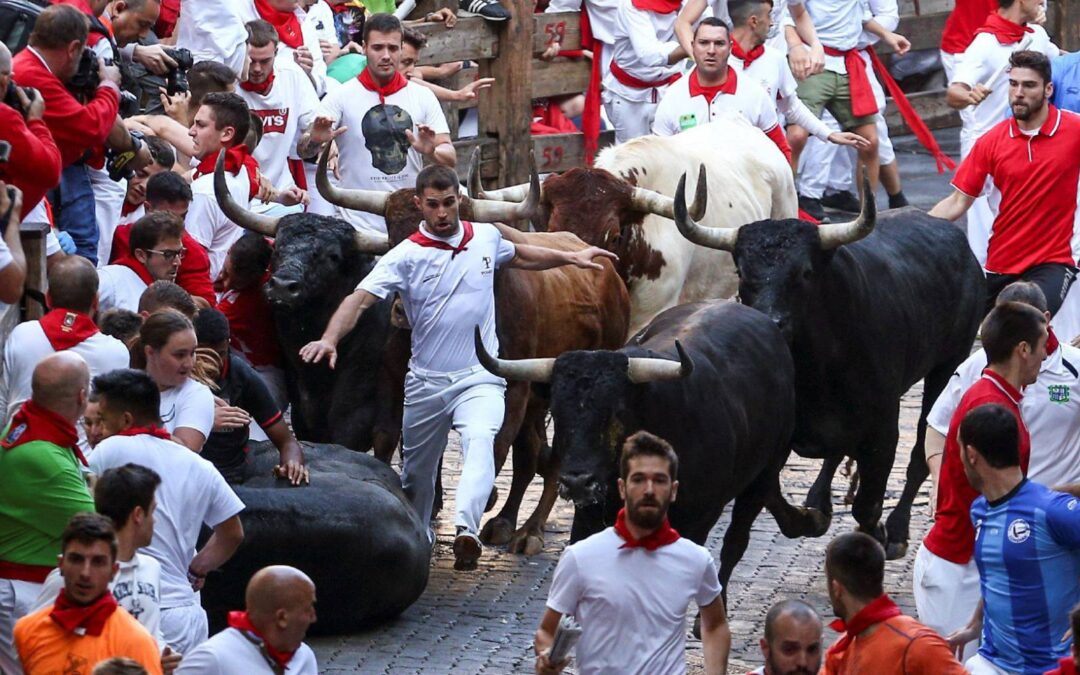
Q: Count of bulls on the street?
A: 6